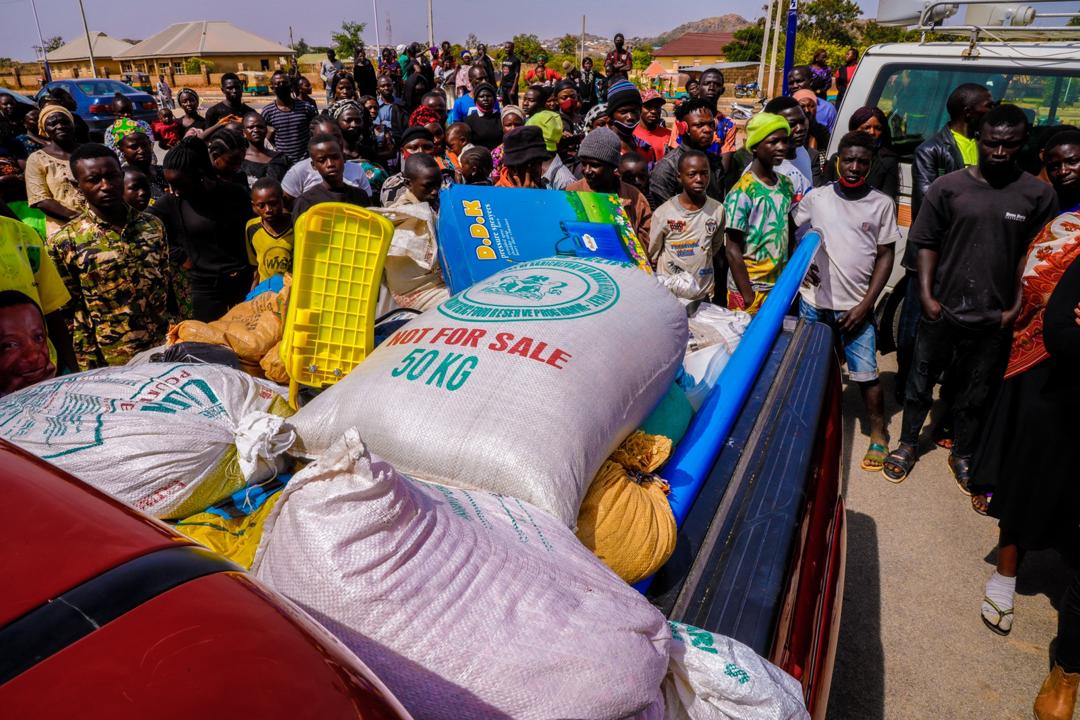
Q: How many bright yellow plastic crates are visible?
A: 1